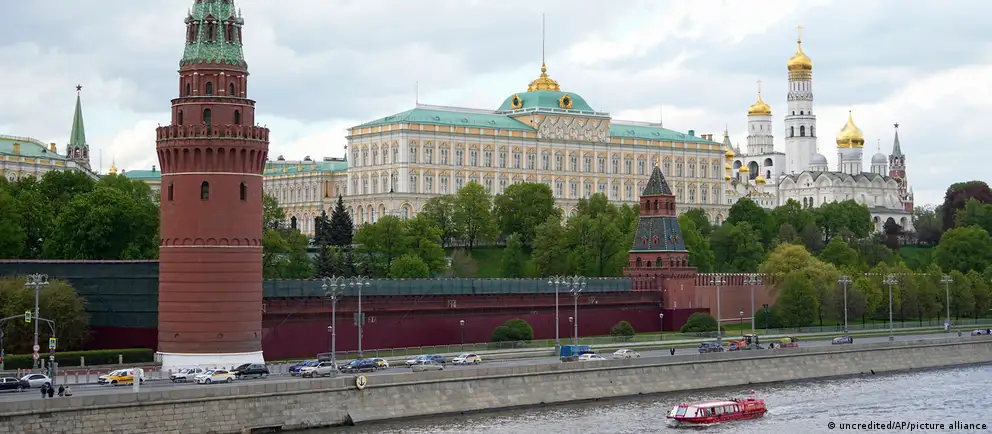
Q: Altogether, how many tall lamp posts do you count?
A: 10